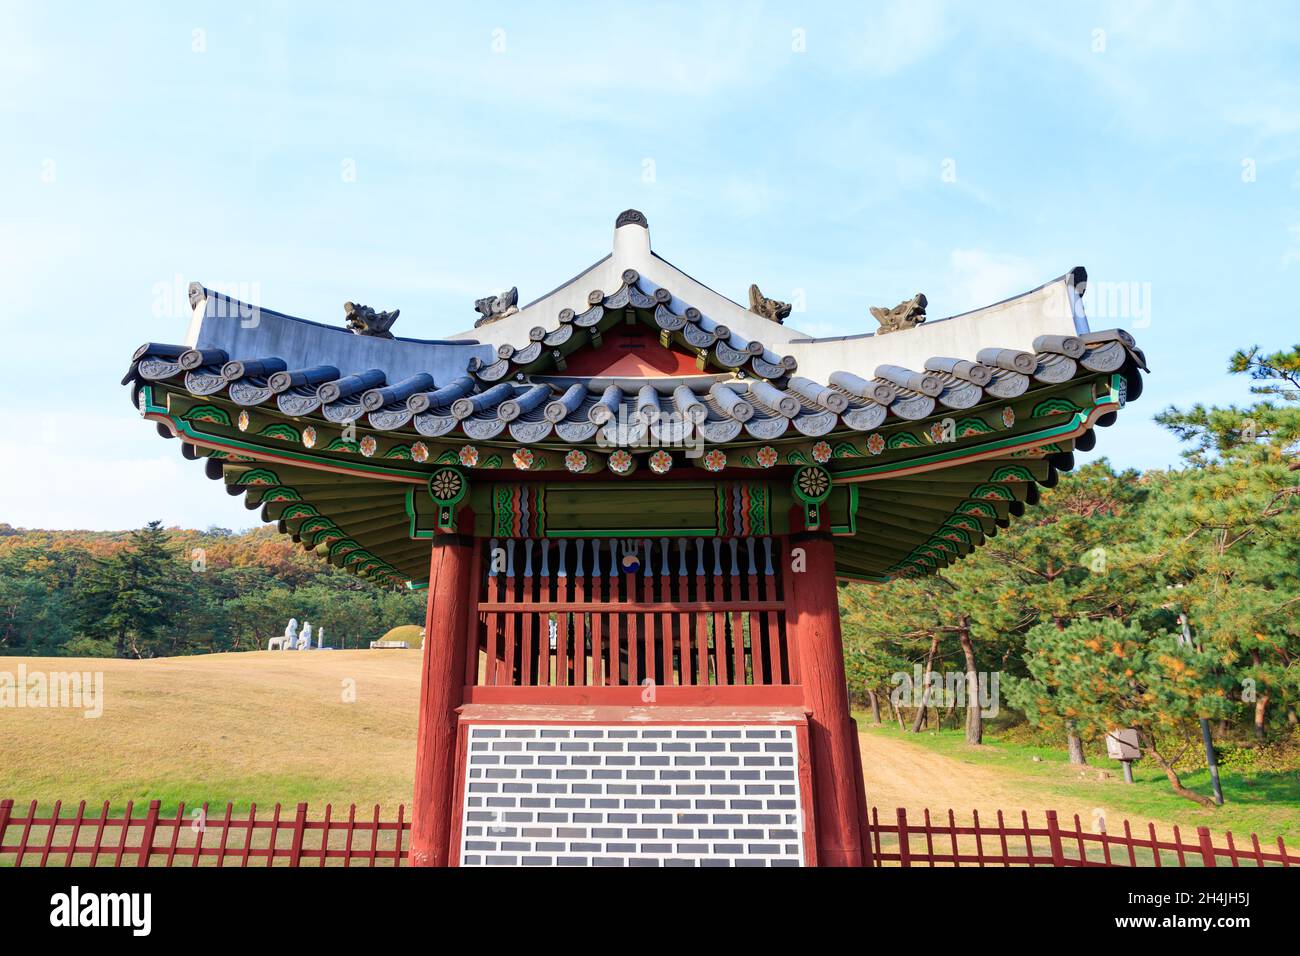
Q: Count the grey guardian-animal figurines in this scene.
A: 4